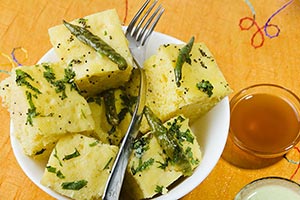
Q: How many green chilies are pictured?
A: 4